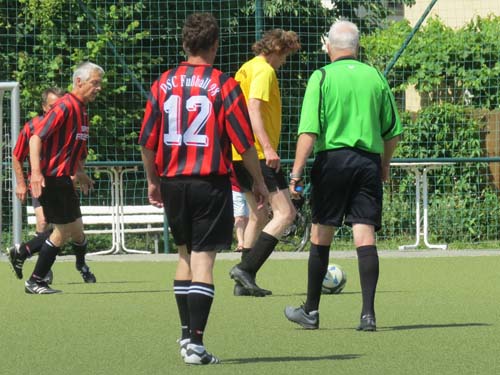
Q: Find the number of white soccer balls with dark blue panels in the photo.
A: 1